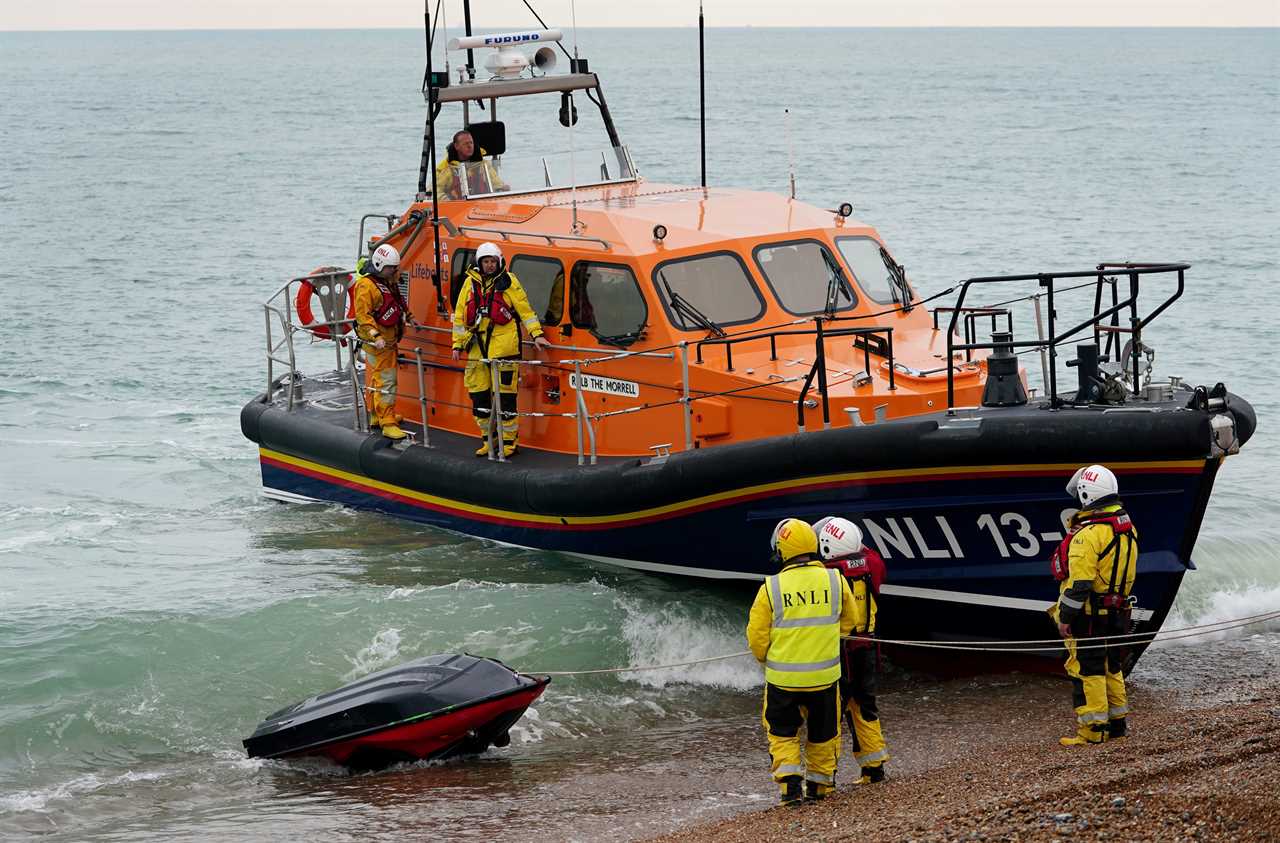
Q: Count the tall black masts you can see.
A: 3